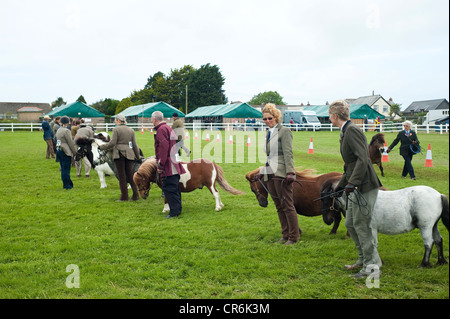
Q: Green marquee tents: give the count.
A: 4